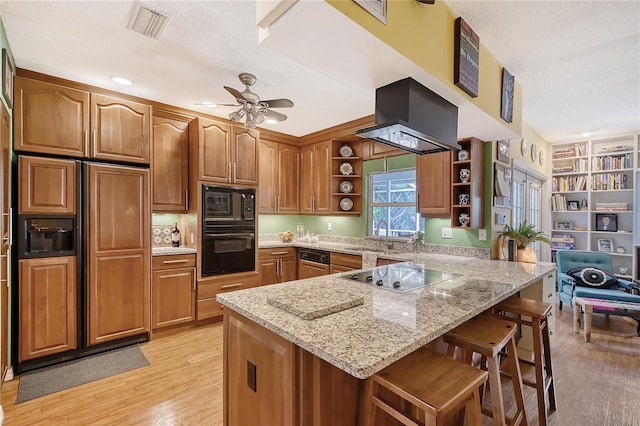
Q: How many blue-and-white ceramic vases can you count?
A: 4